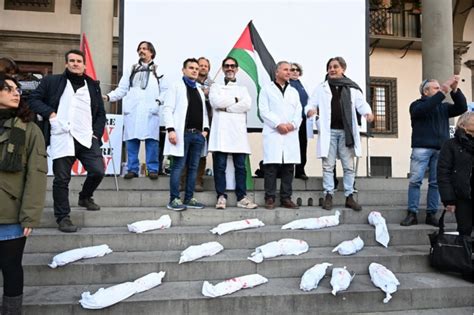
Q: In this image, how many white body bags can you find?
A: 13